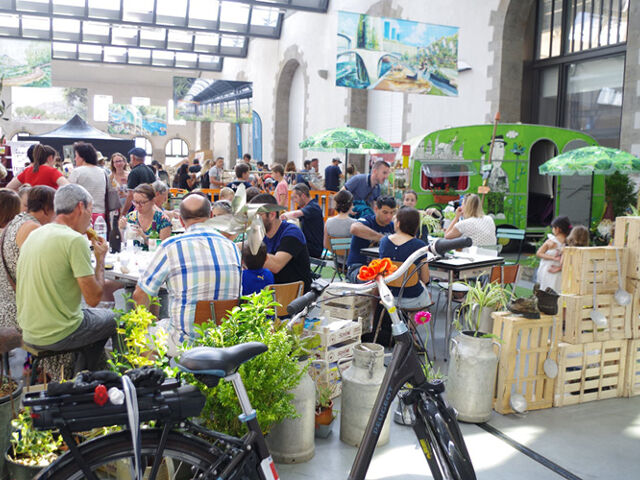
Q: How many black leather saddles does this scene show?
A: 1